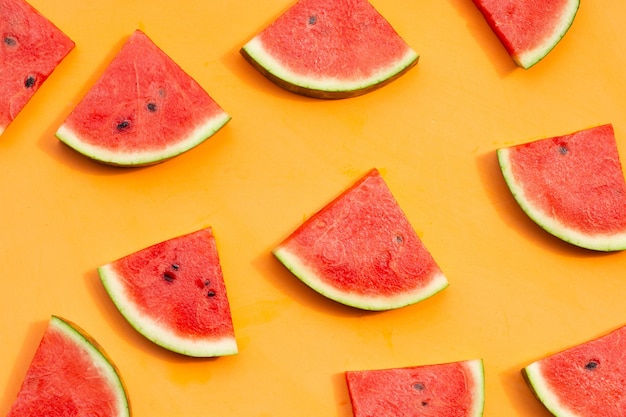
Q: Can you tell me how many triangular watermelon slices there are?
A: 10